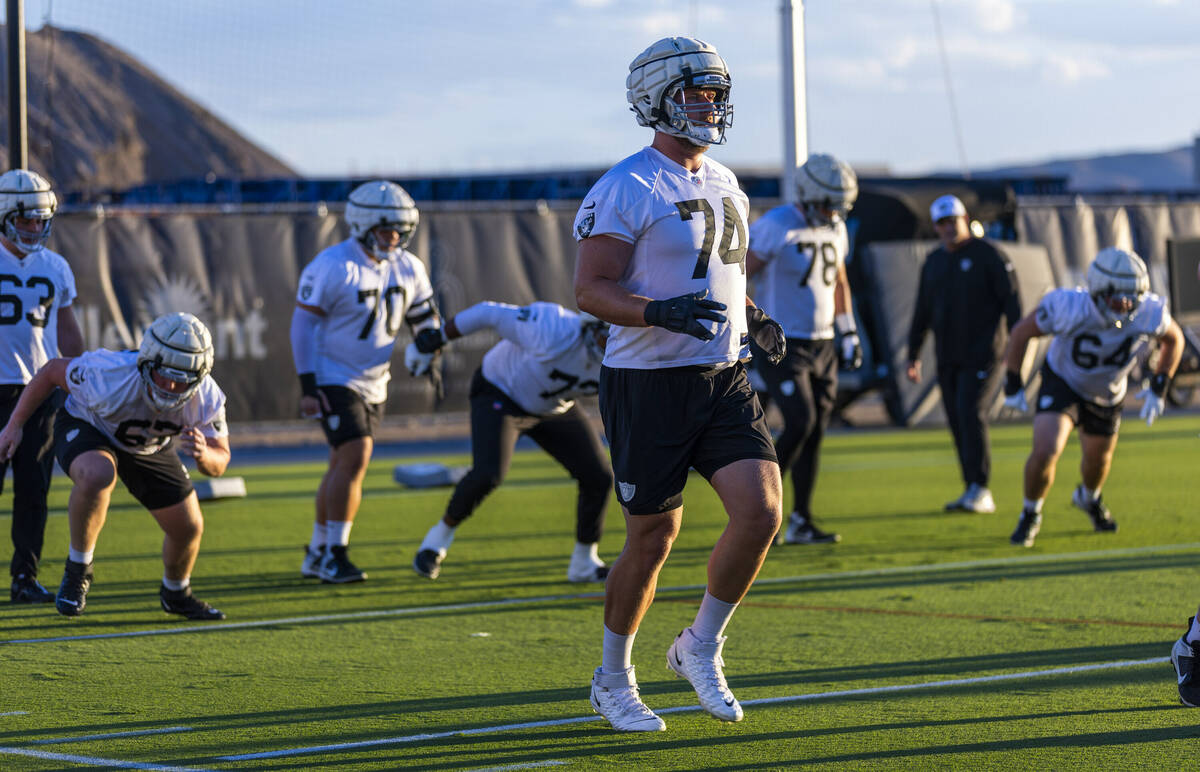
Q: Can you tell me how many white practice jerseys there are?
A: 7